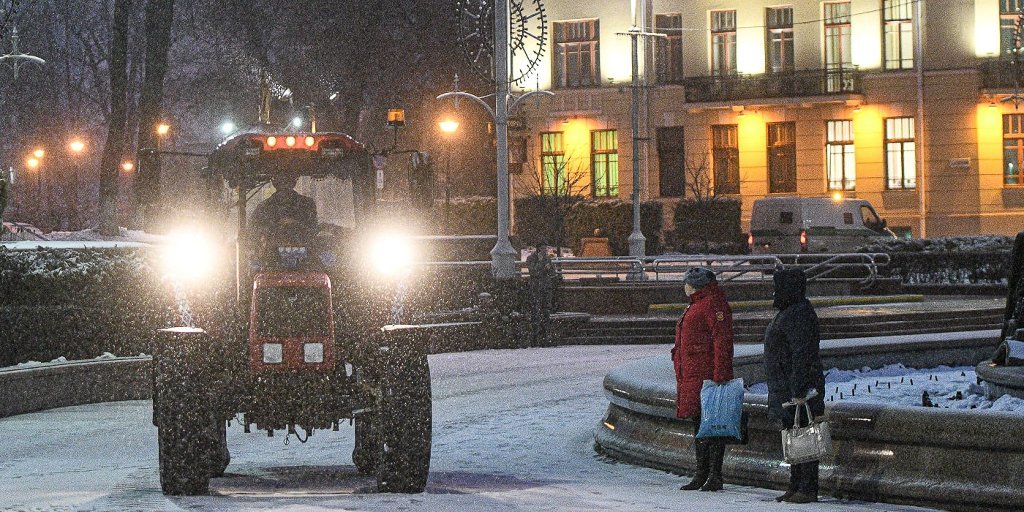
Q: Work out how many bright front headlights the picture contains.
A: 2